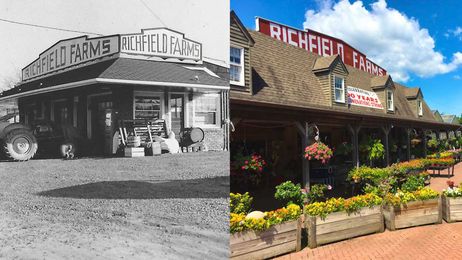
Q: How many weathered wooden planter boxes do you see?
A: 4